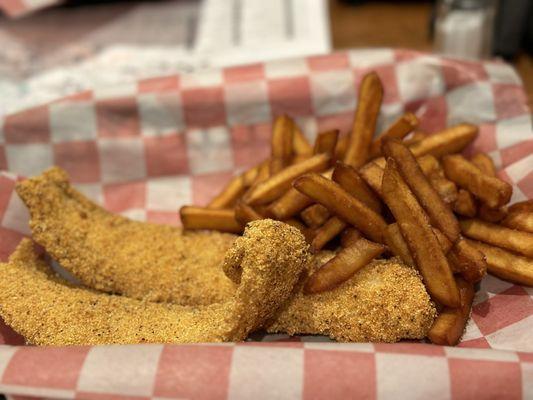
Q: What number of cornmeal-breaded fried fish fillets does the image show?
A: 2